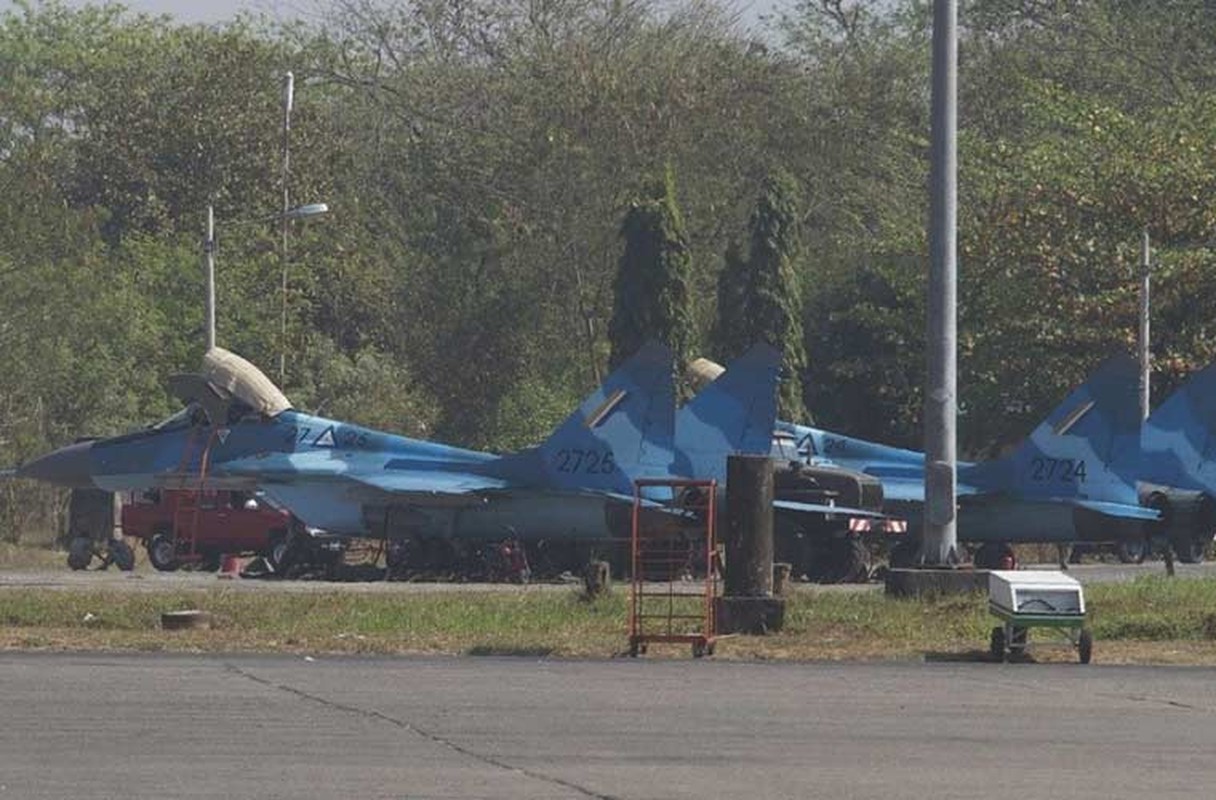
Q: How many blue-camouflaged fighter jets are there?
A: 2